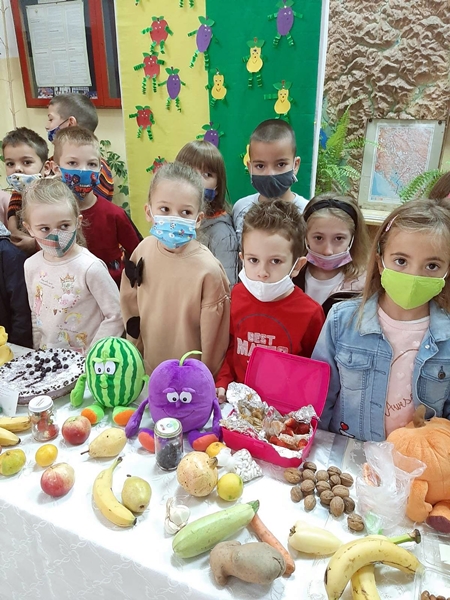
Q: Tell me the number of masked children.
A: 10